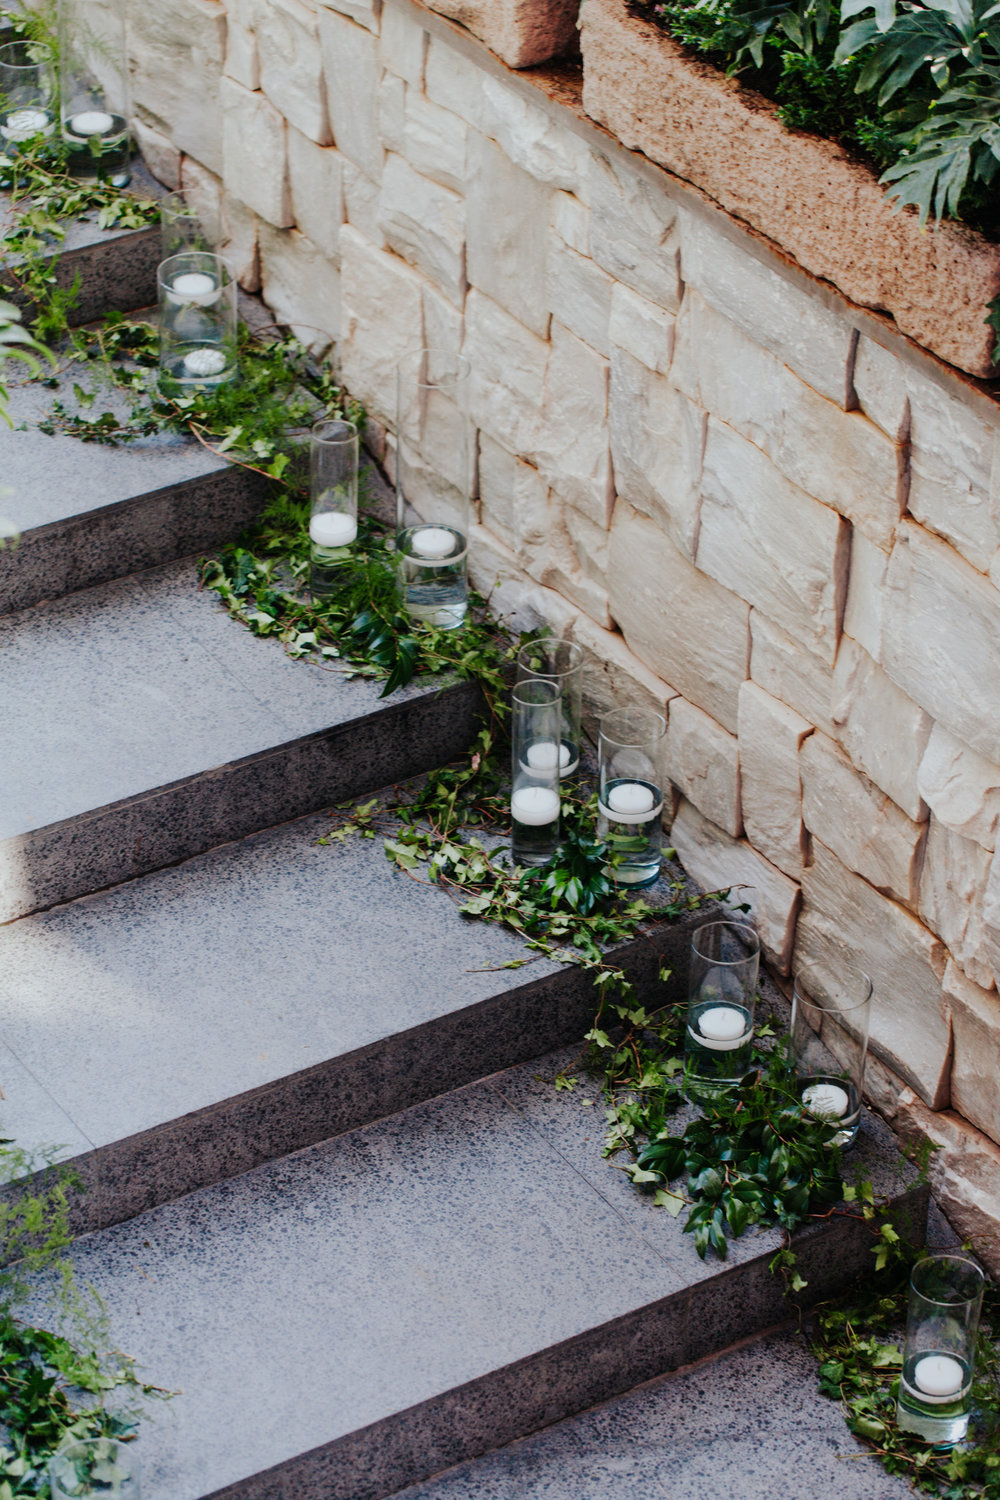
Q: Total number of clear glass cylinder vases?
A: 13